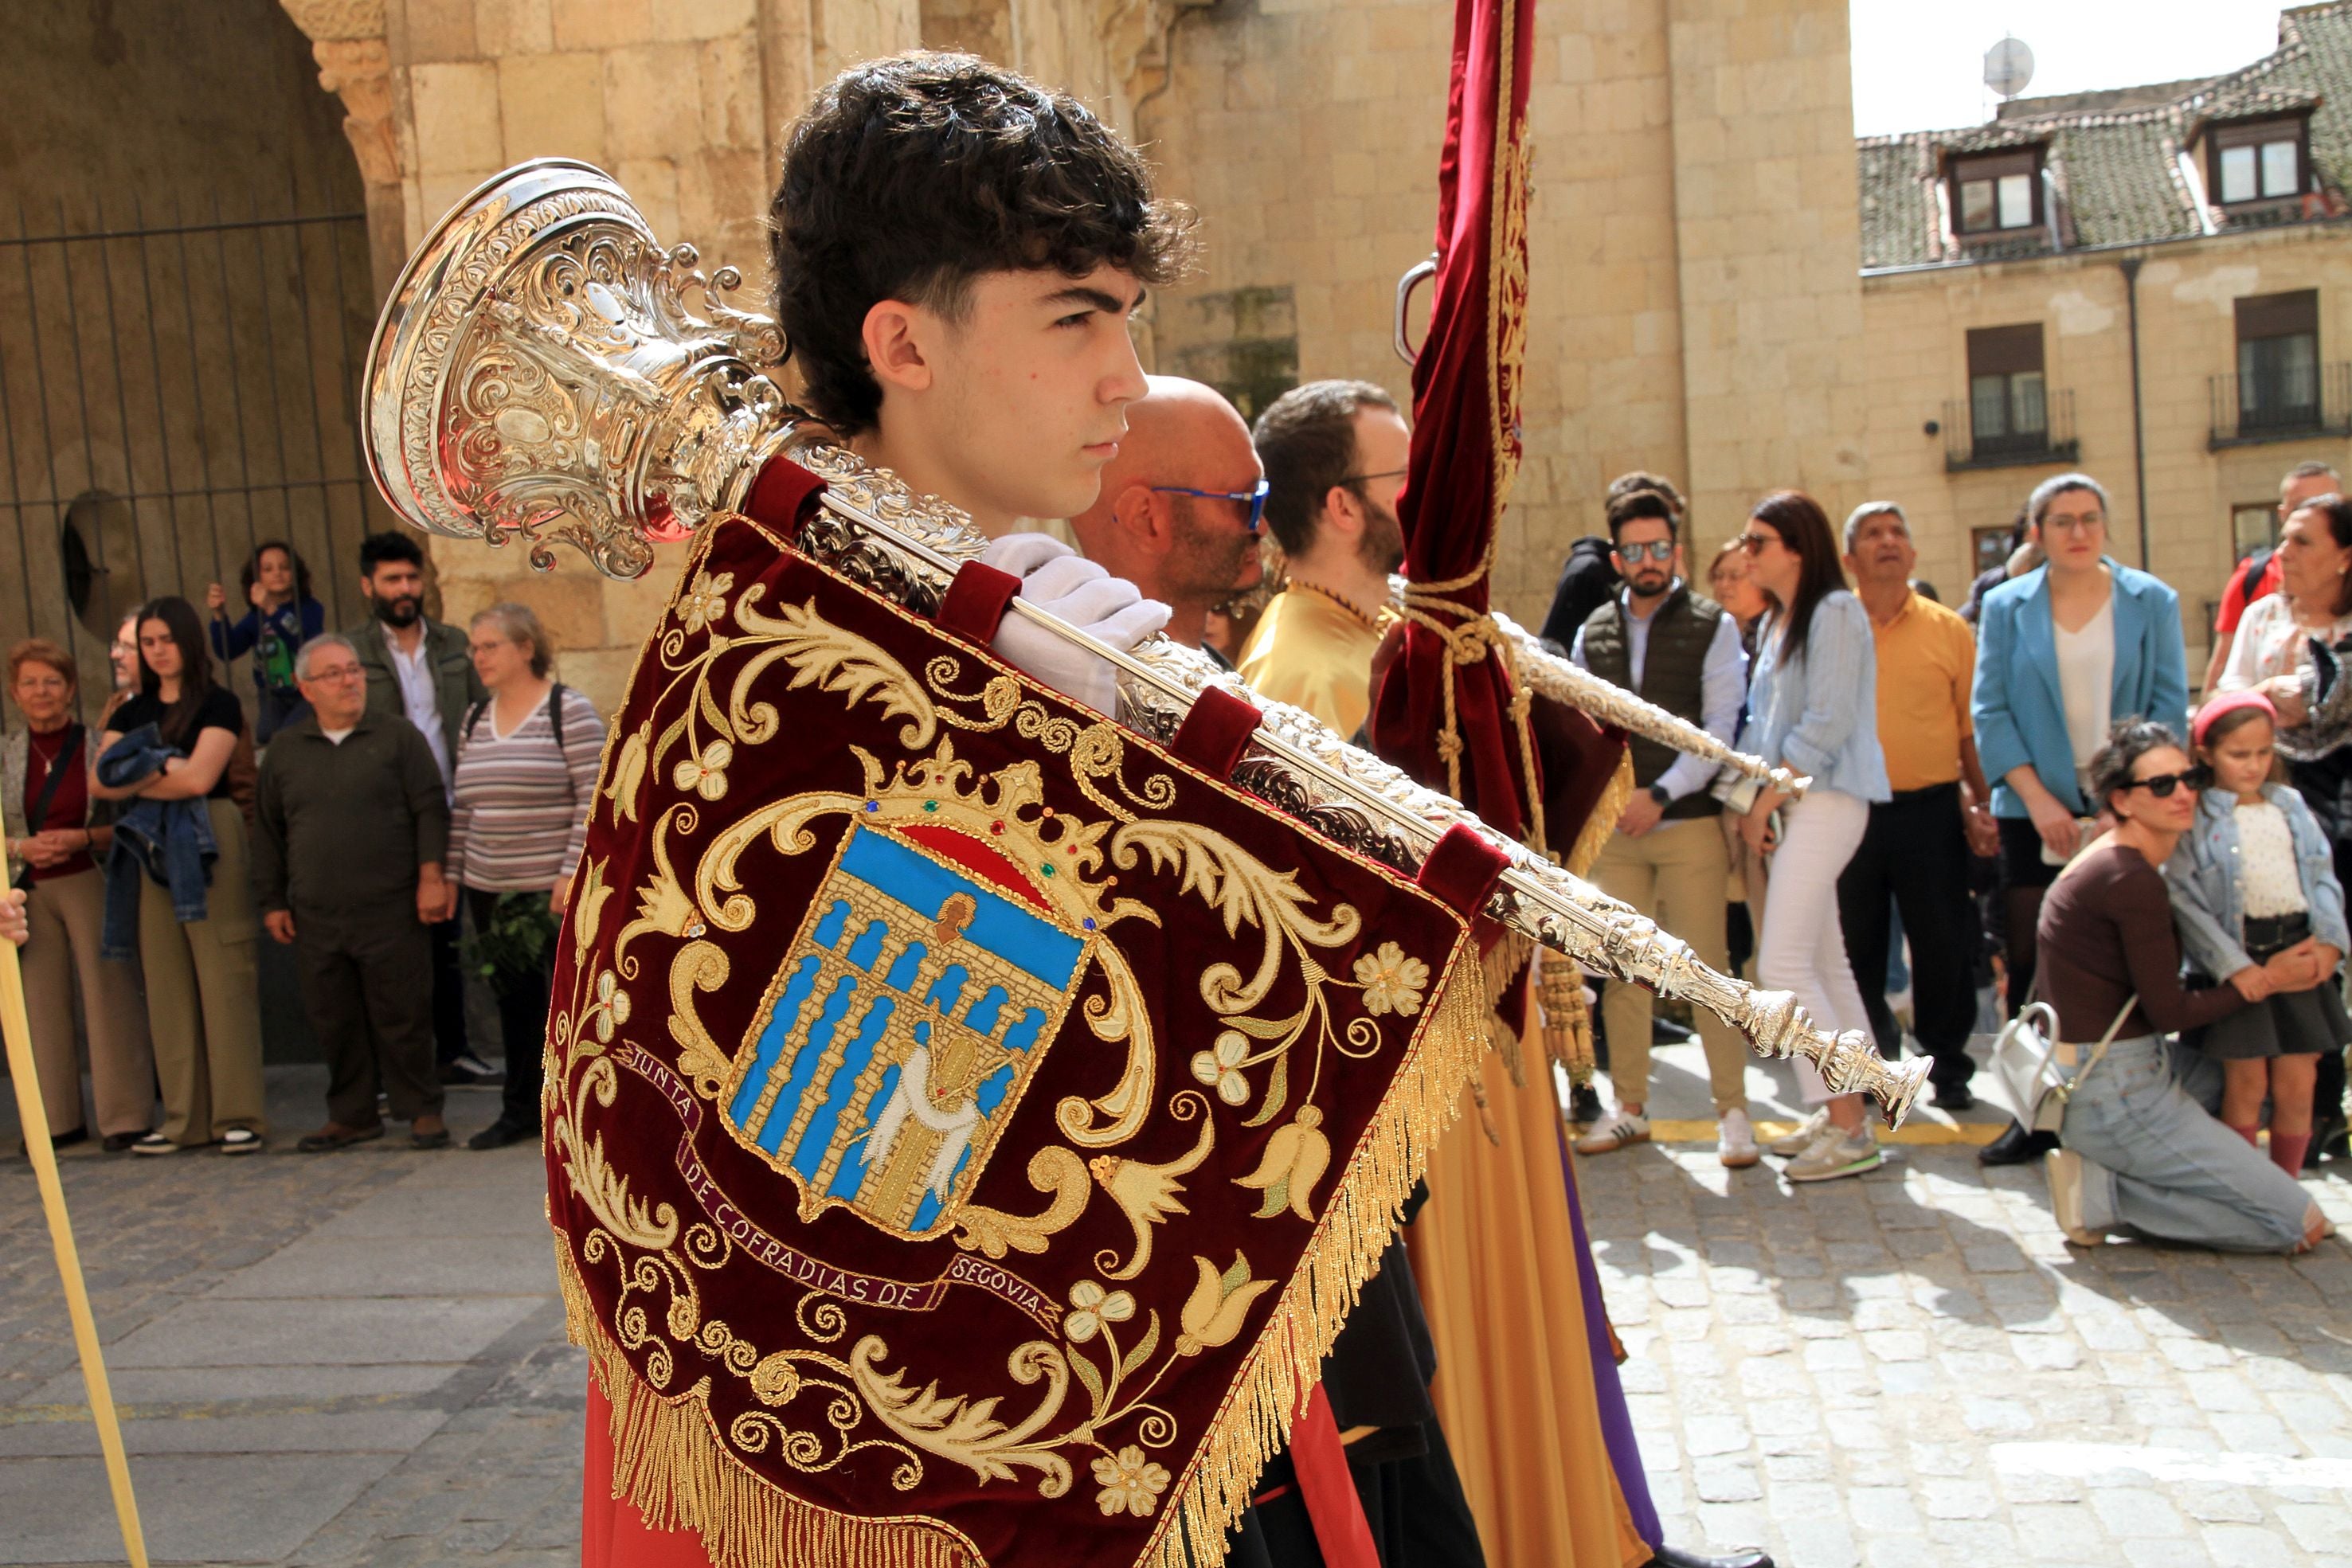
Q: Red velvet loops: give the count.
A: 4